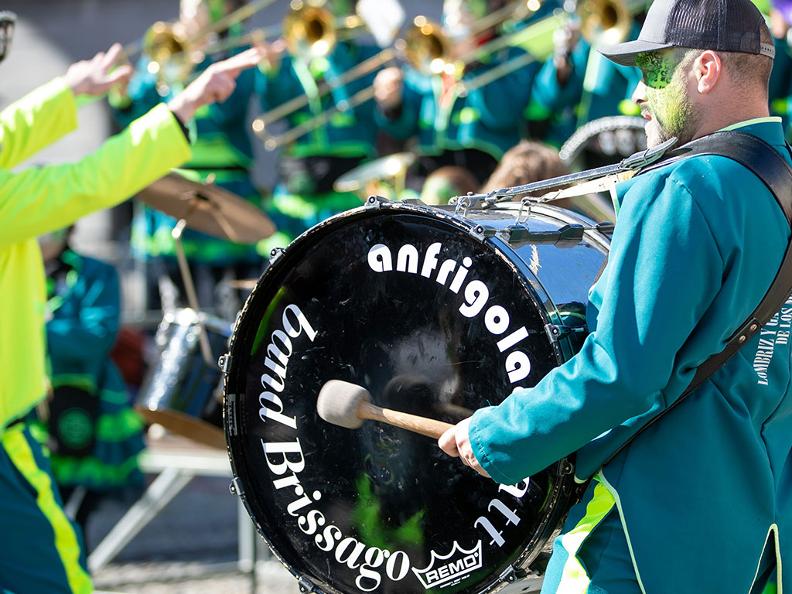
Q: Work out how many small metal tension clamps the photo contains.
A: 9